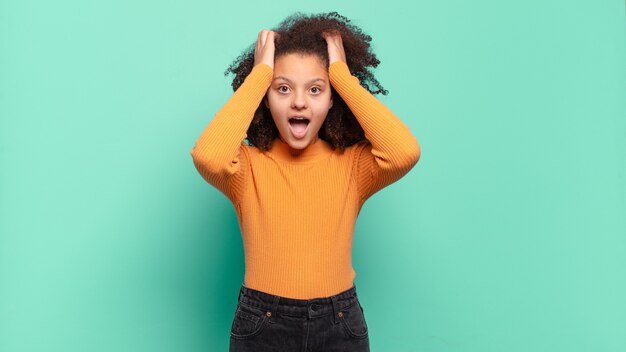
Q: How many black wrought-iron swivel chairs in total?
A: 0